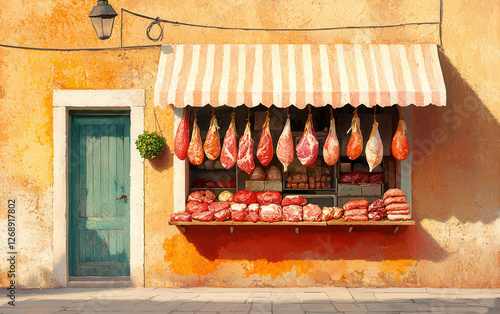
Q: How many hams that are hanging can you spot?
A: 12